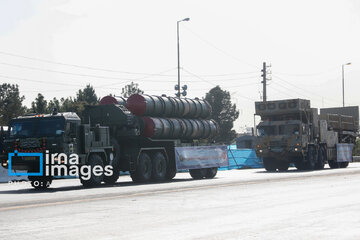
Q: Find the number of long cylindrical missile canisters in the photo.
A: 3